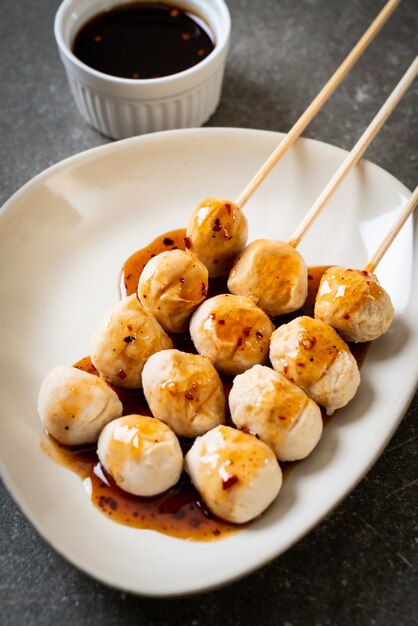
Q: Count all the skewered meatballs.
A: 12